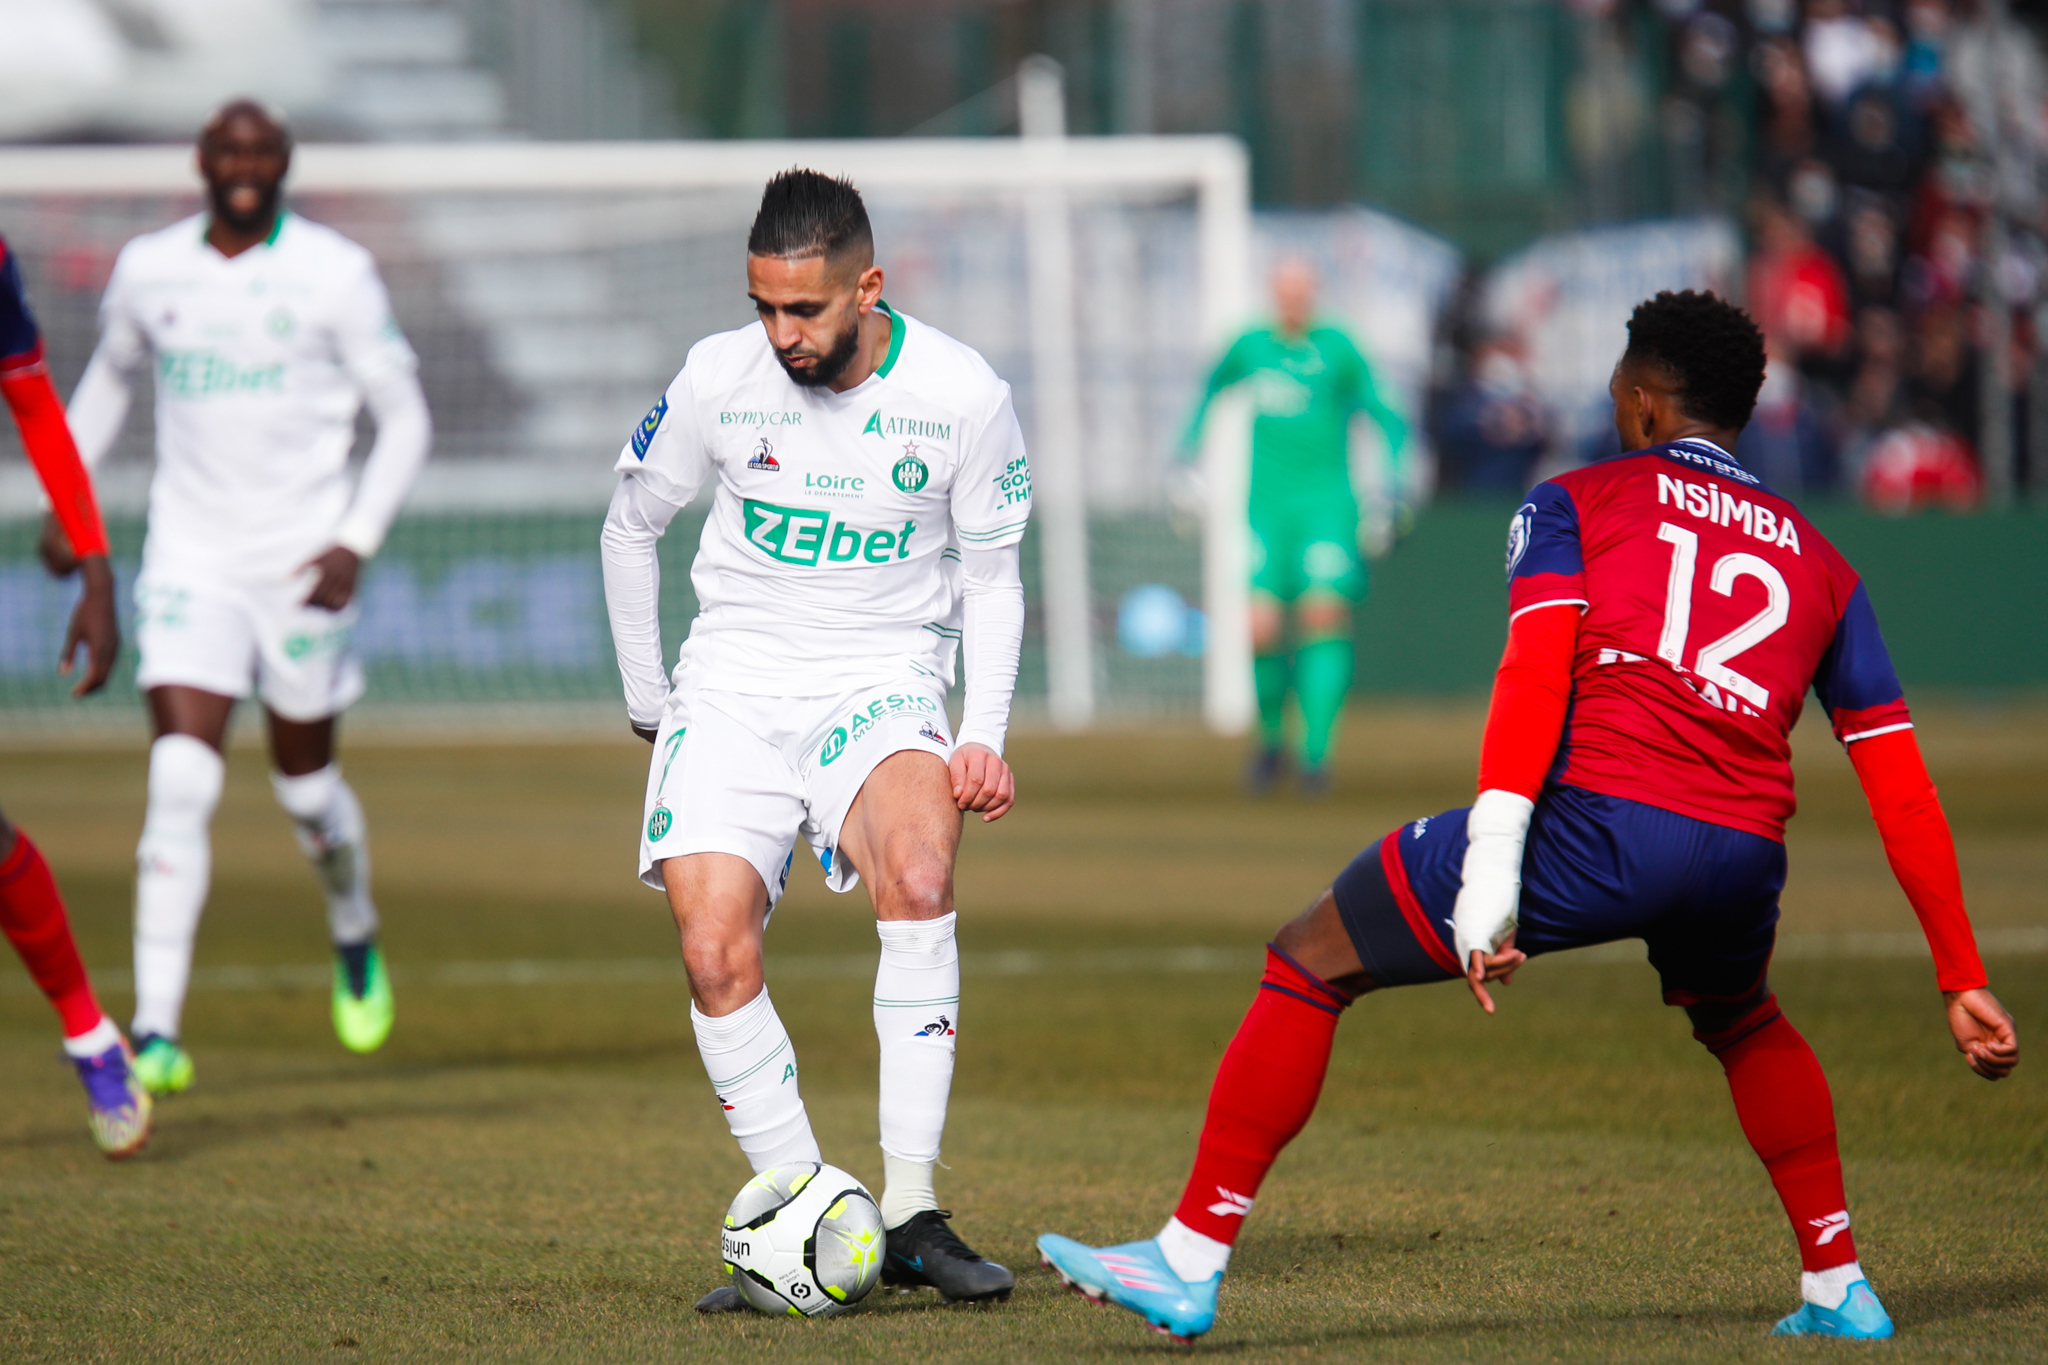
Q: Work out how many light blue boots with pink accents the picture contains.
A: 2